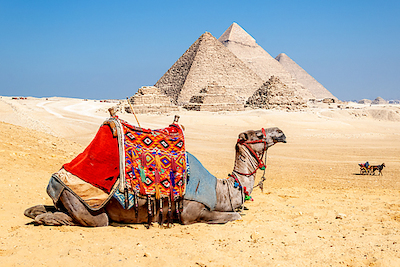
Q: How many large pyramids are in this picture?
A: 3